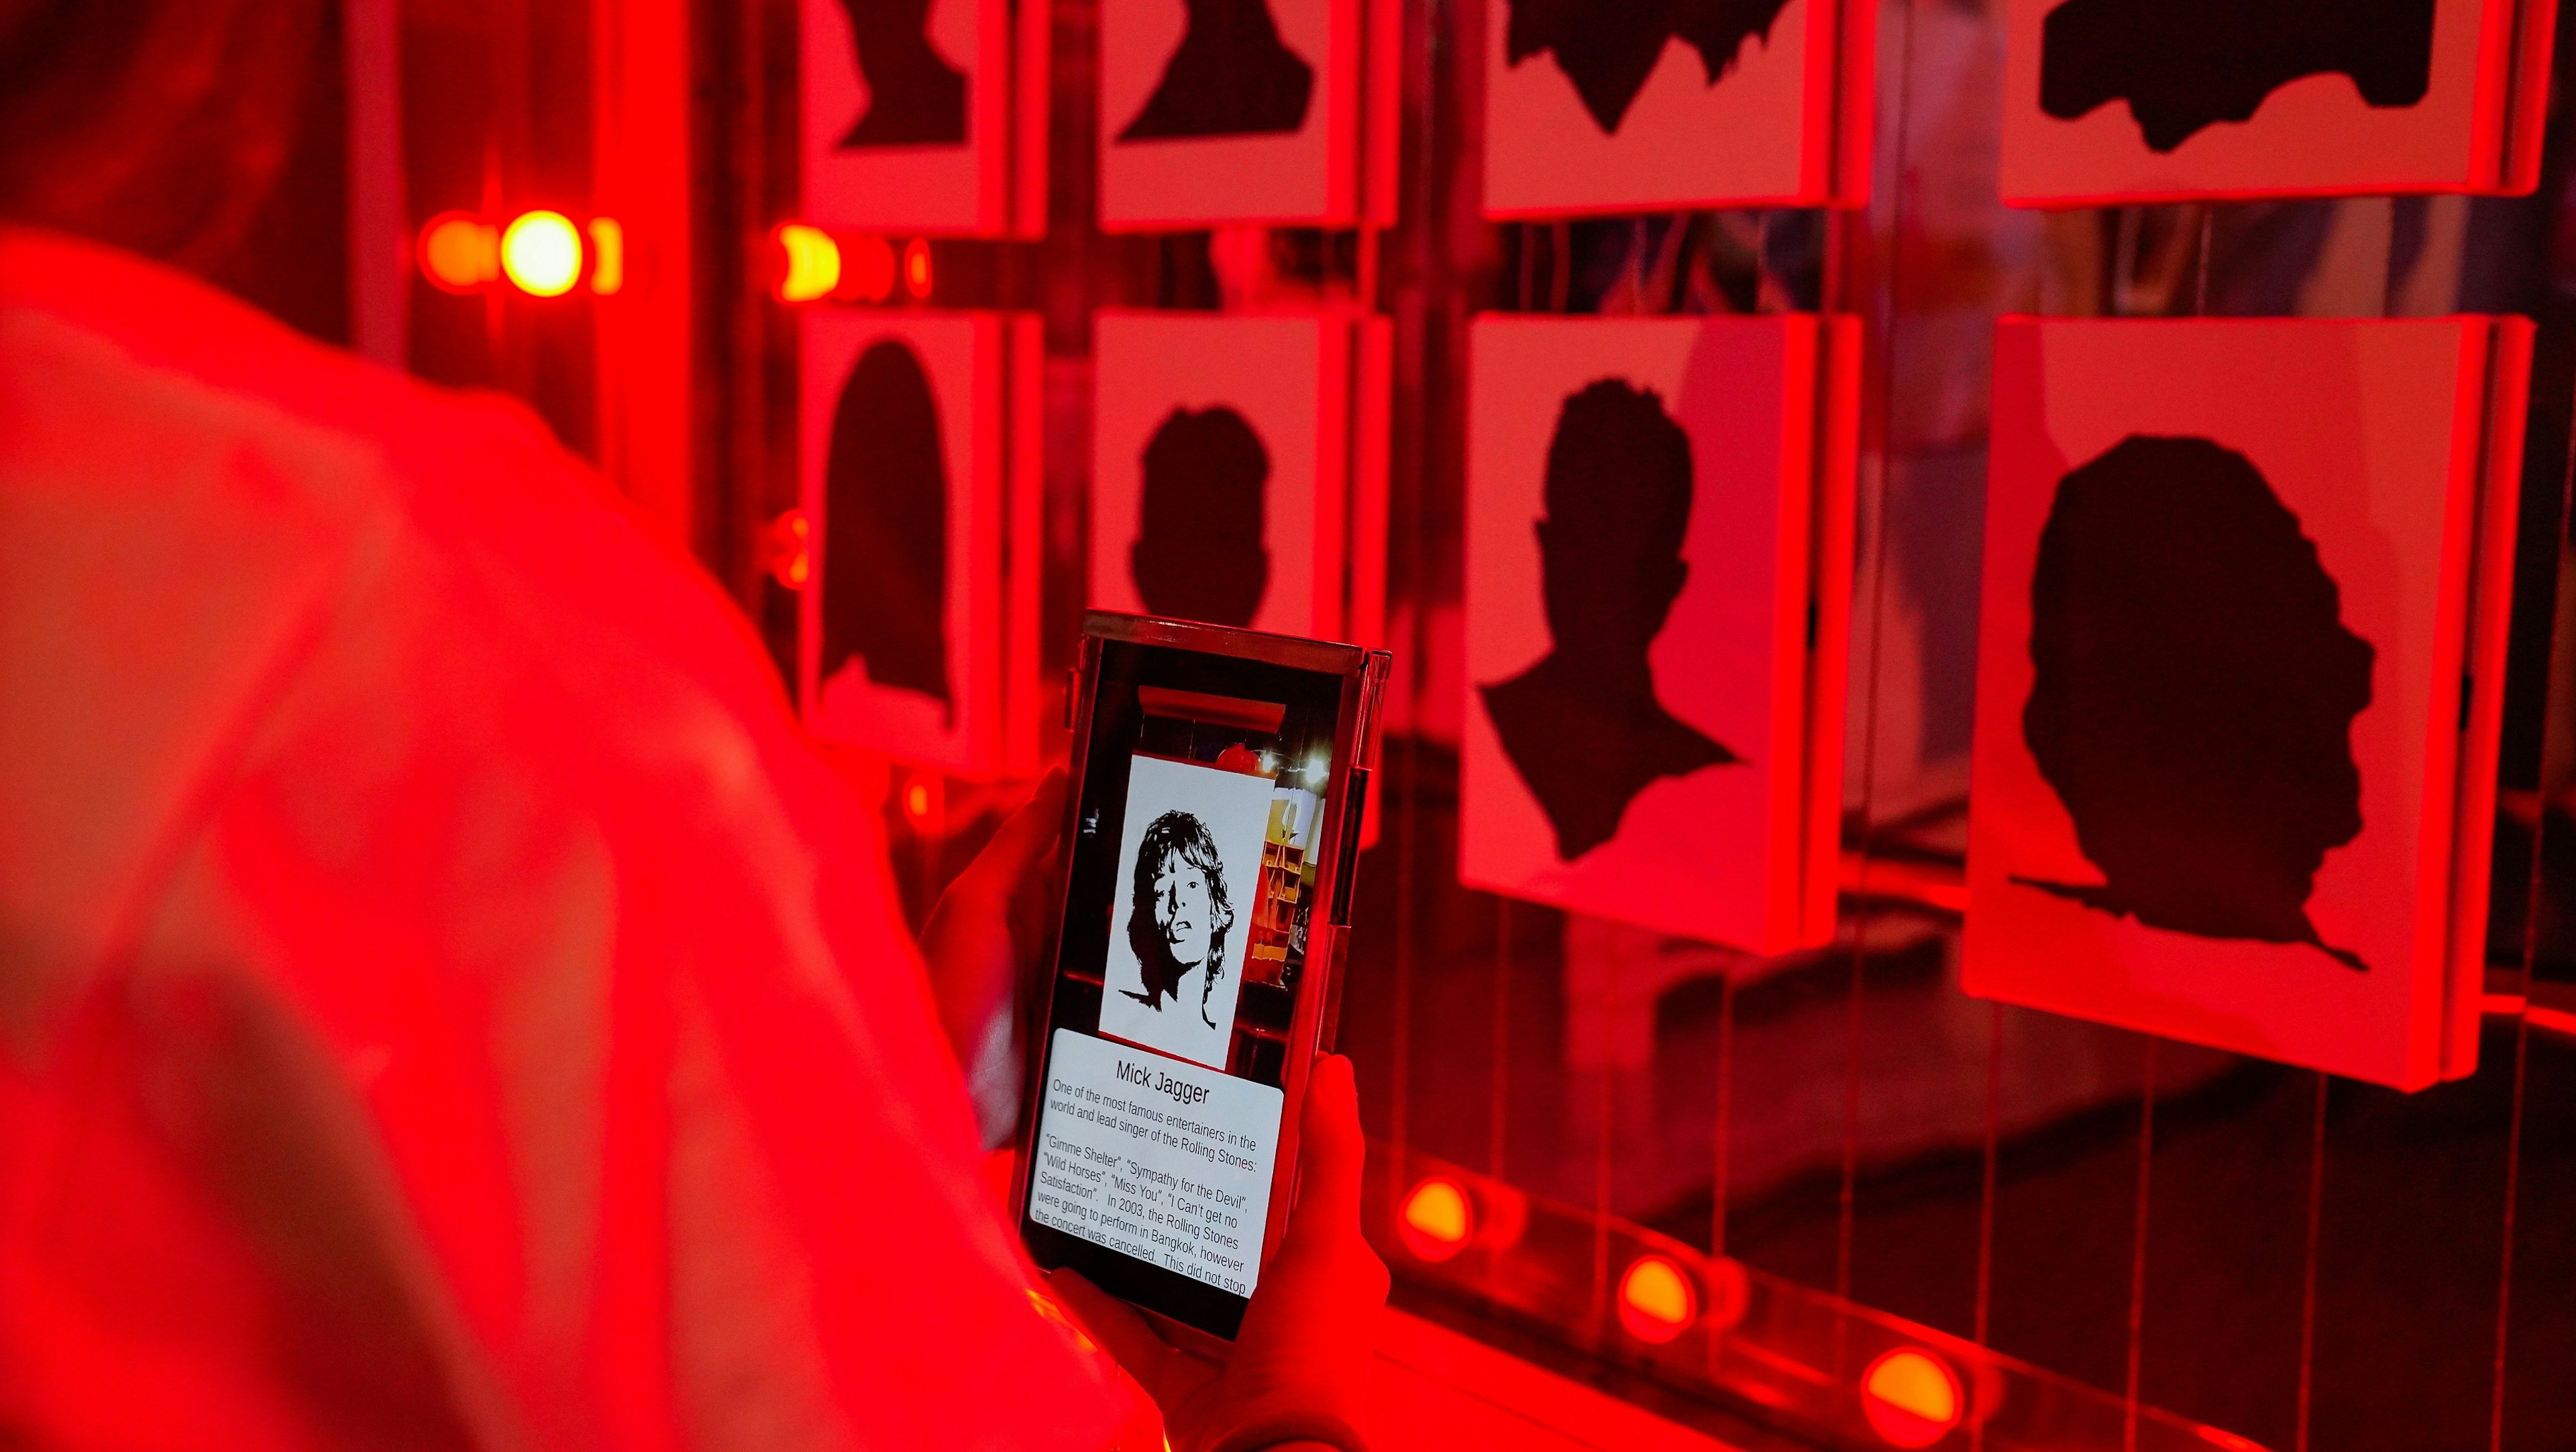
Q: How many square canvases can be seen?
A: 8